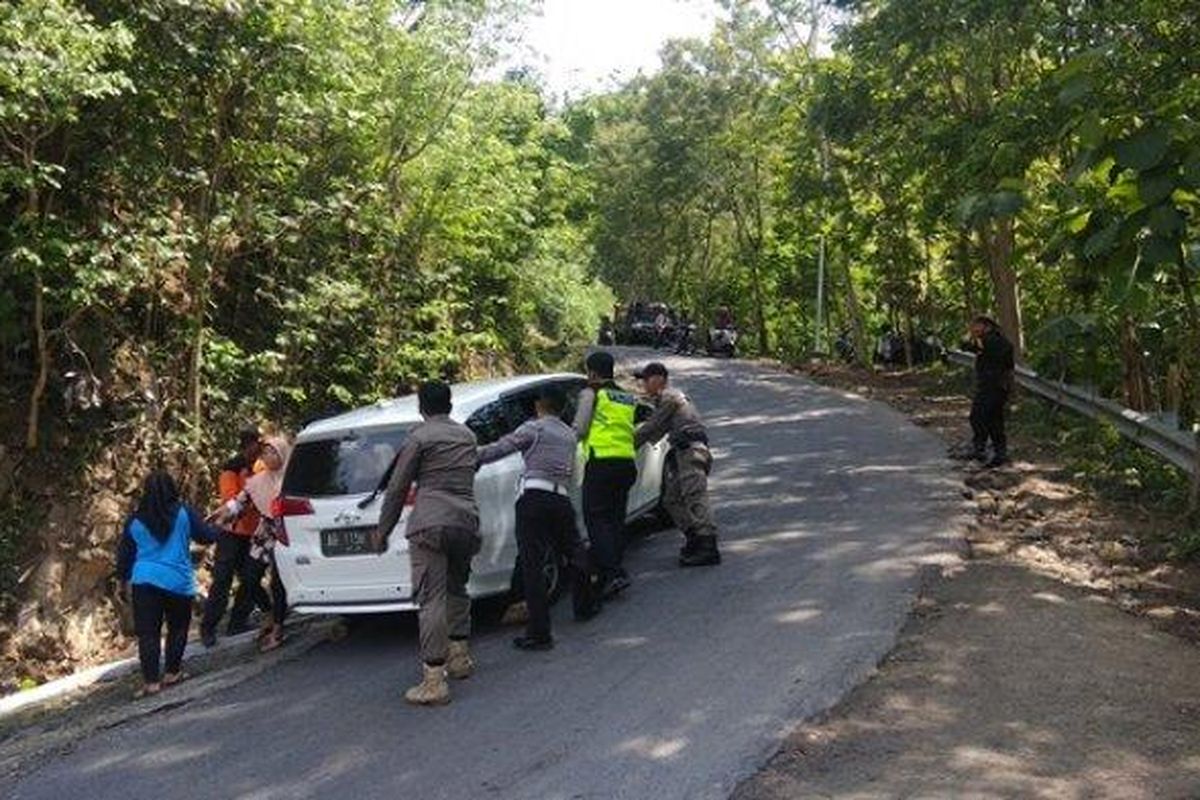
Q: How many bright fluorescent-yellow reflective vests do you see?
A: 1